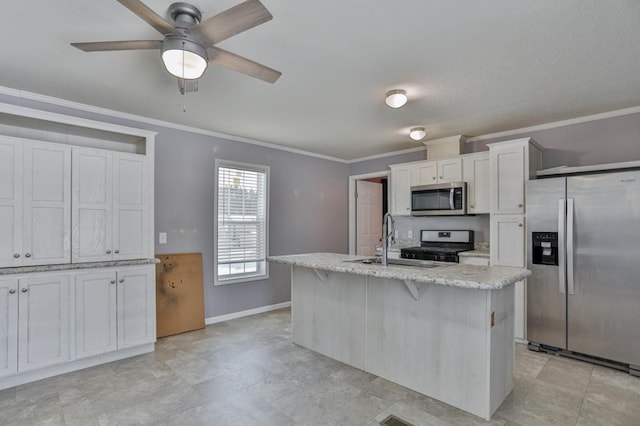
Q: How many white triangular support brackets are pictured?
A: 2